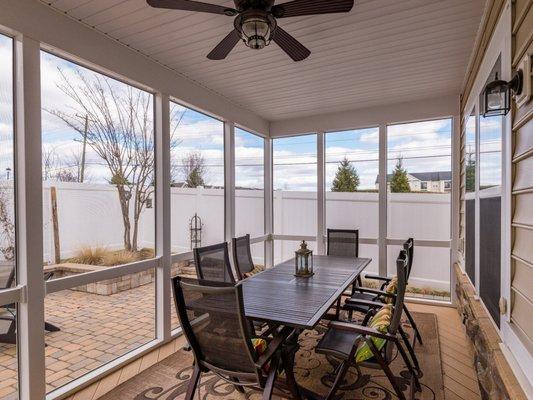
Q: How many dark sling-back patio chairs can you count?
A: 6